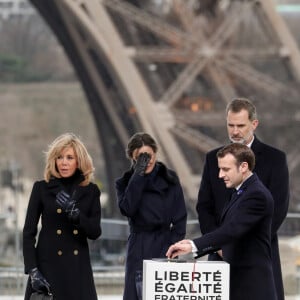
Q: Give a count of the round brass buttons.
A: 5